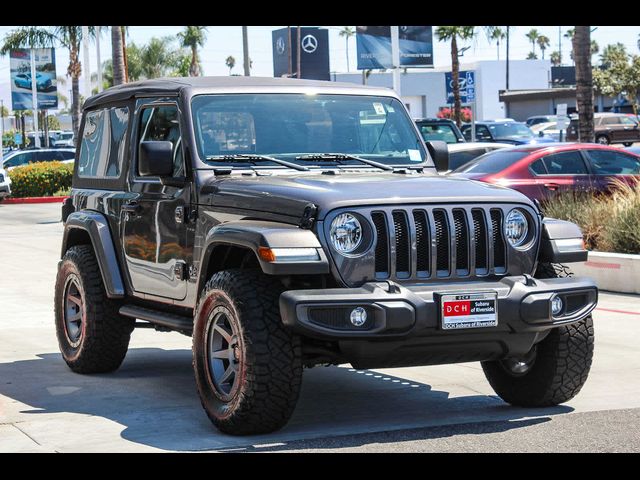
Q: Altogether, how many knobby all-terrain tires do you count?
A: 3